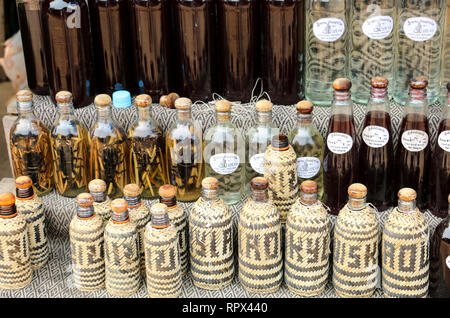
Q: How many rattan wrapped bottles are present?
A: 14